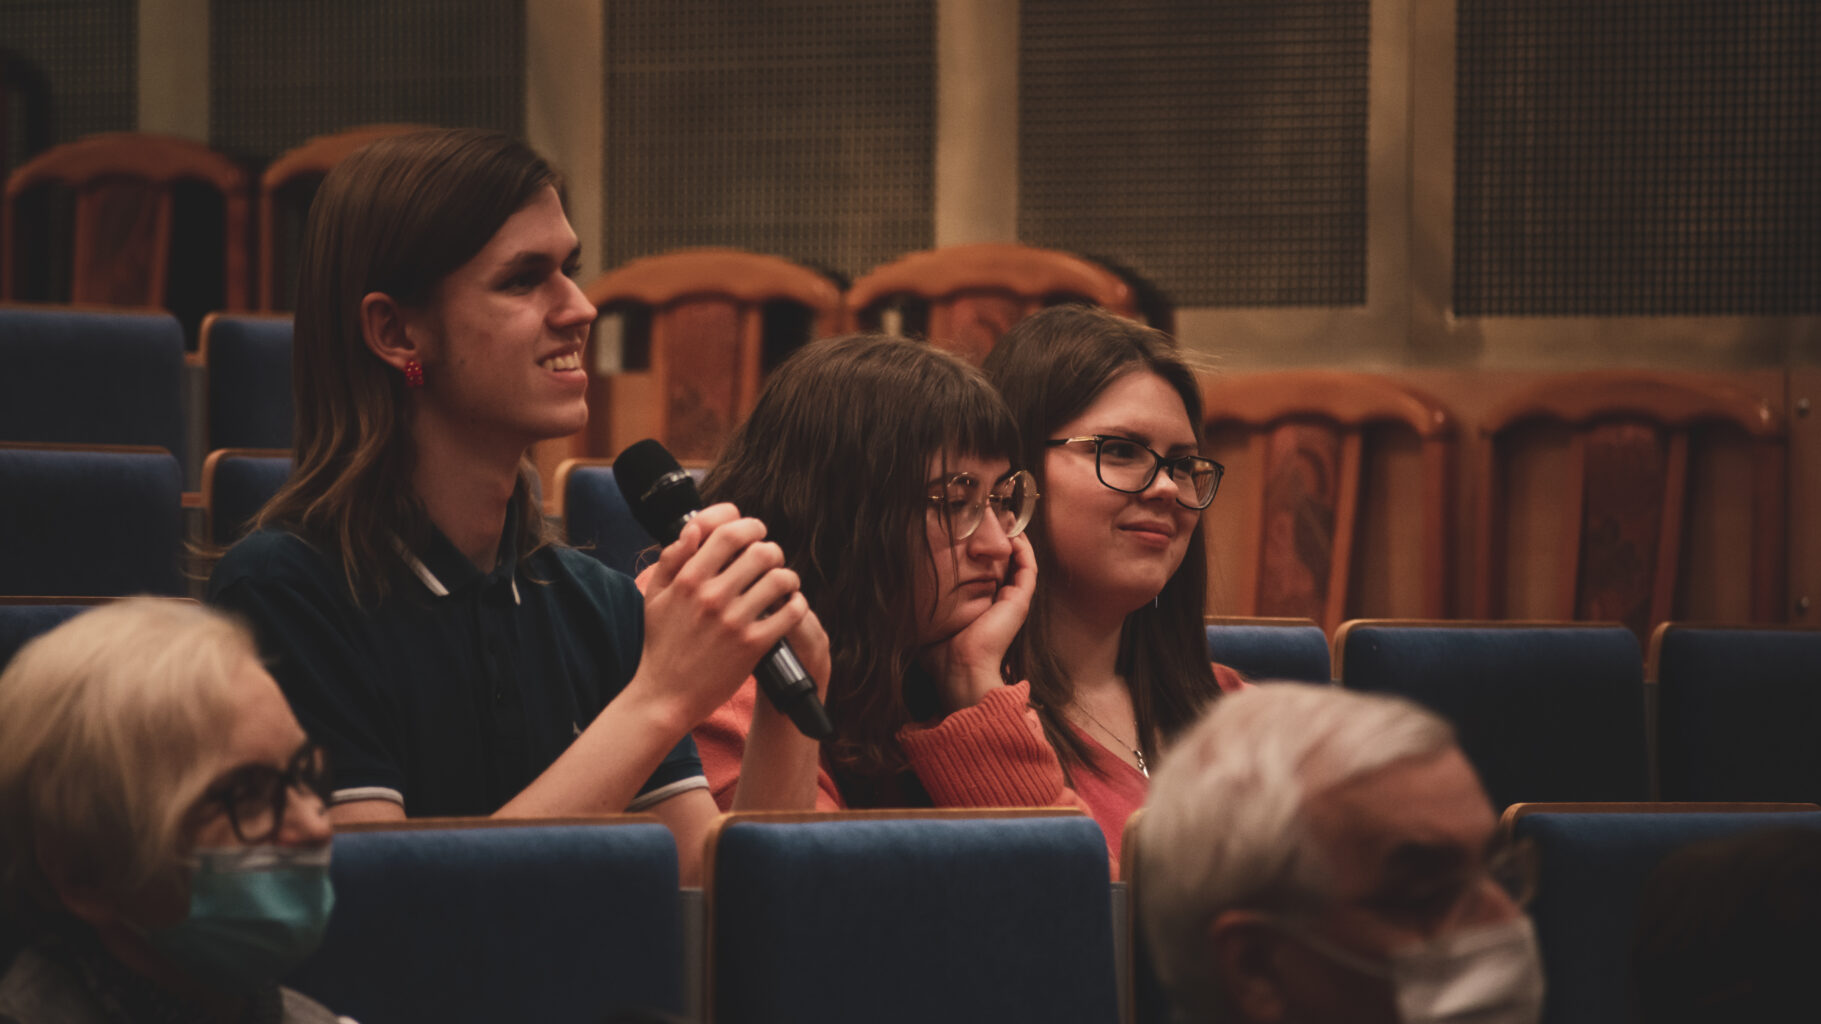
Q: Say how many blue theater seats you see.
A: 13